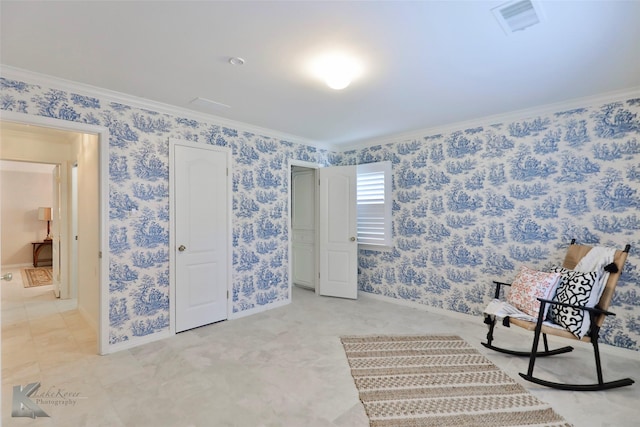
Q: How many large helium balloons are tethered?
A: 0